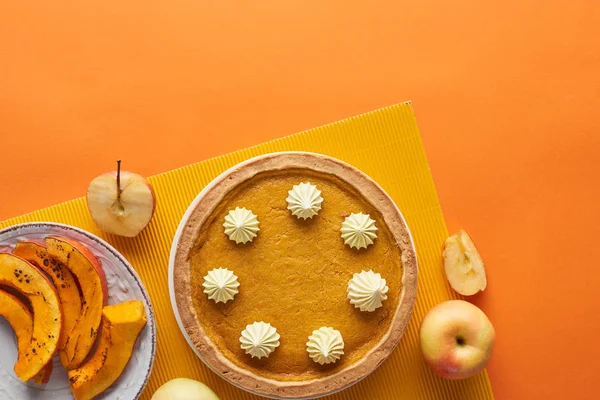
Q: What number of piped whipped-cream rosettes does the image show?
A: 7